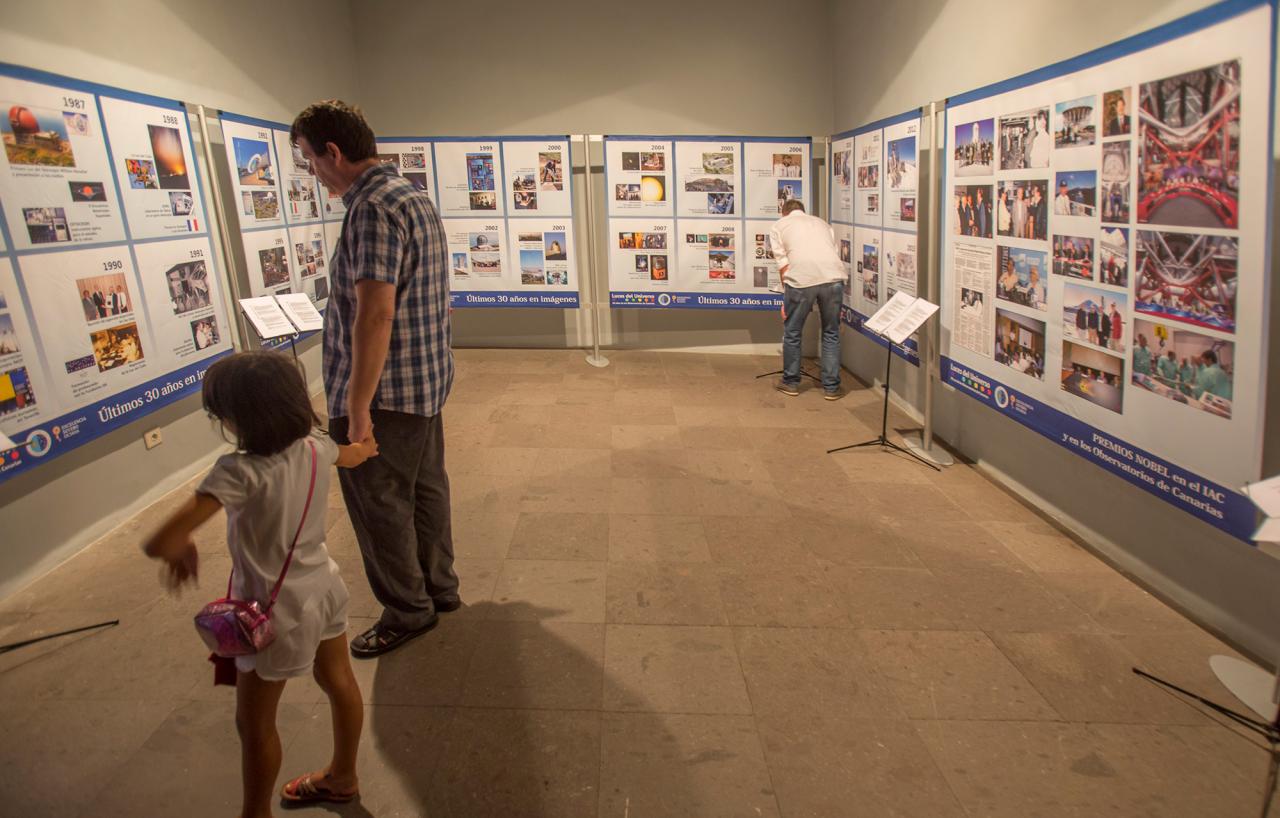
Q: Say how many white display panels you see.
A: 6